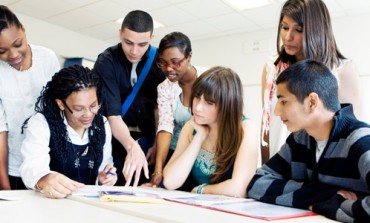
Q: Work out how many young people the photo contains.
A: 7